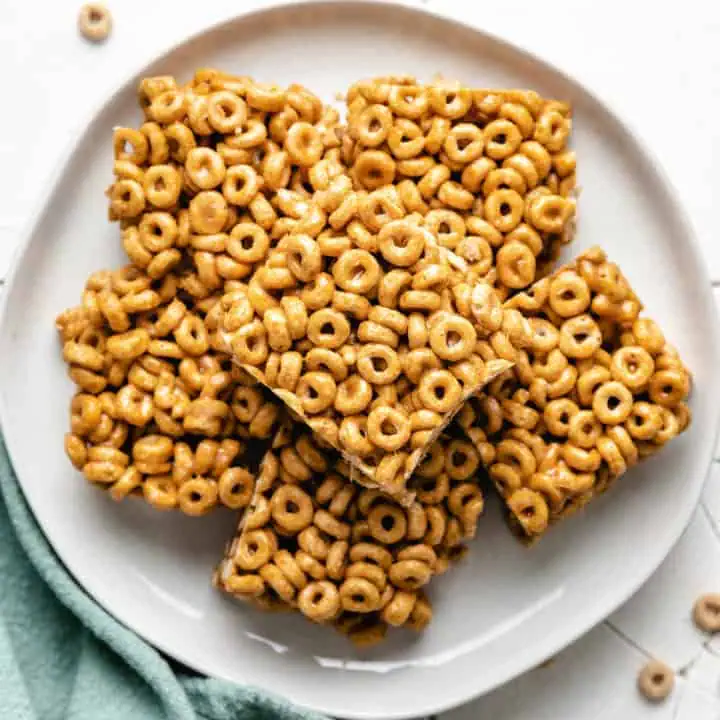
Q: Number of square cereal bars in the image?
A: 6